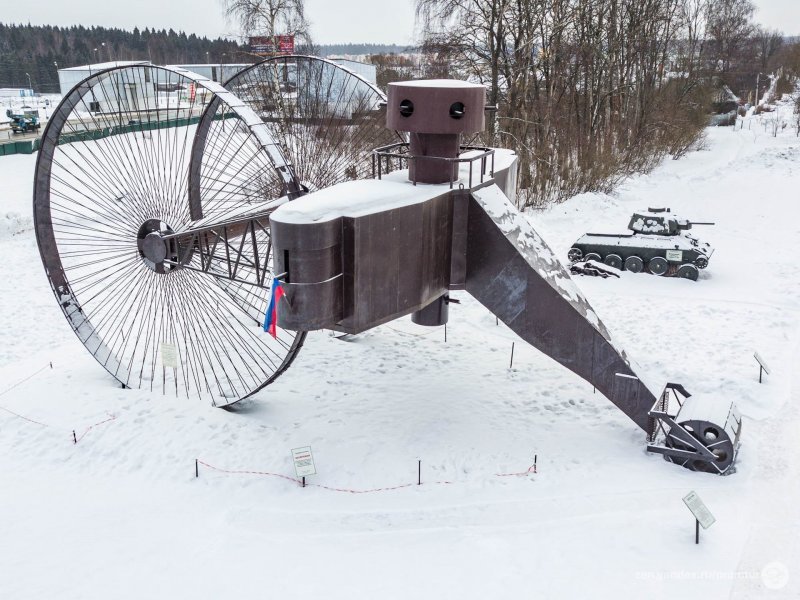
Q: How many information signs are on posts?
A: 3